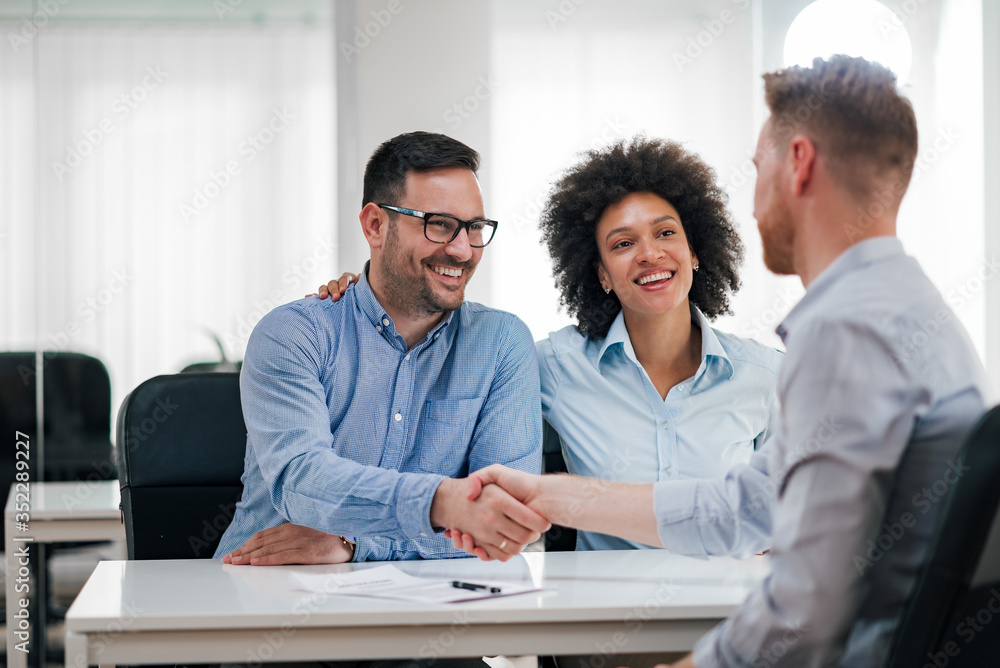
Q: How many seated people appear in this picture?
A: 3